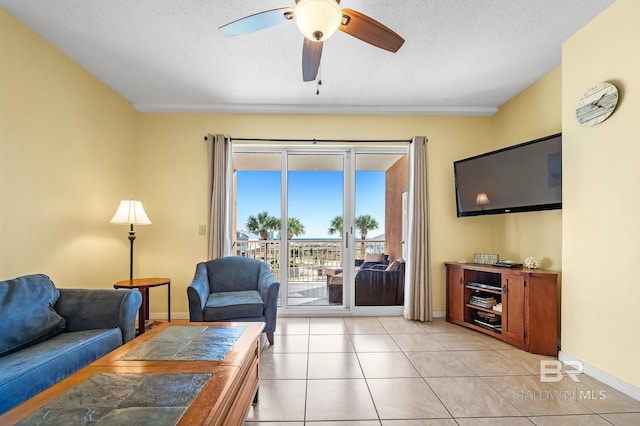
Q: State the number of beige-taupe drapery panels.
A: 2